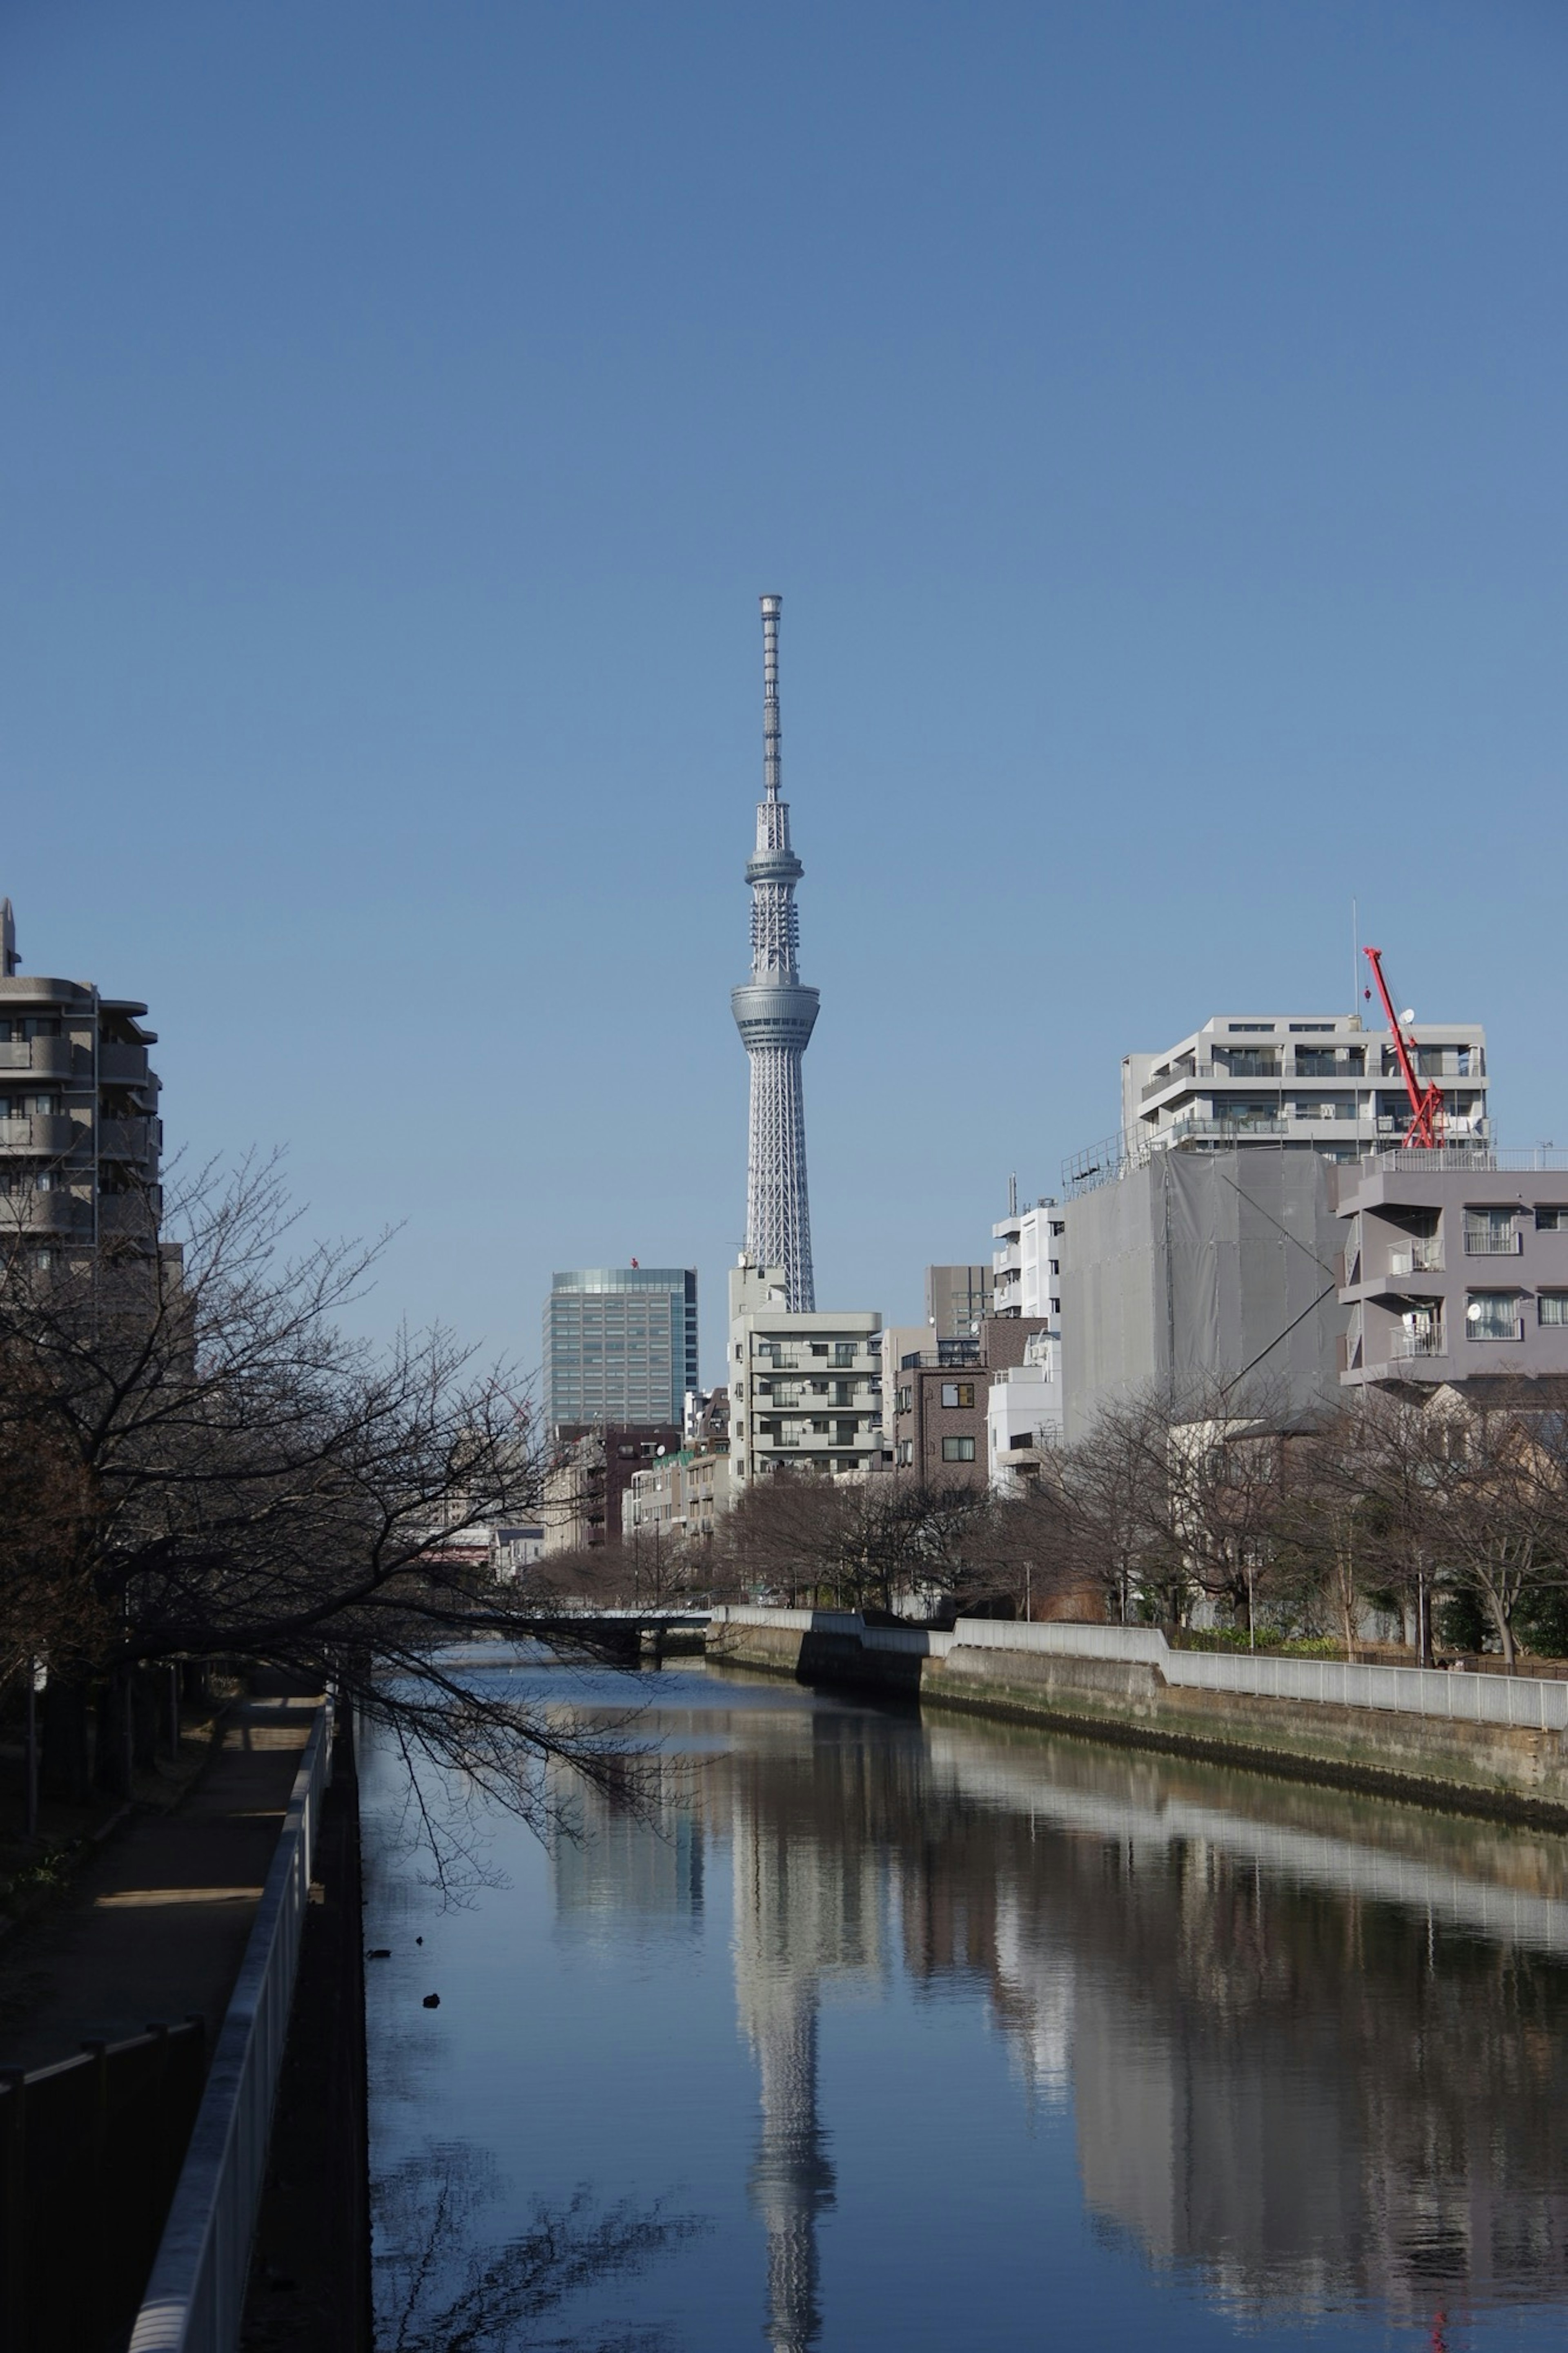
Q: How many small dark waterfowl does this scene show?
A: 3